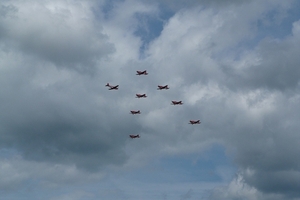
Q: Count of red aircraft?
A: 8